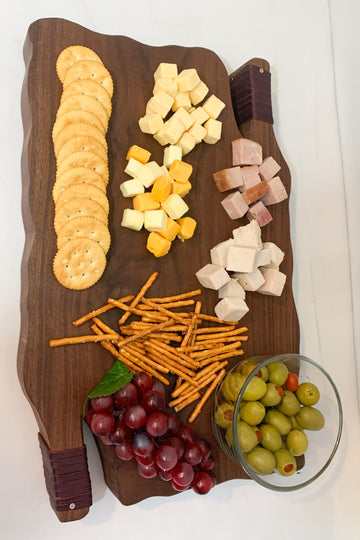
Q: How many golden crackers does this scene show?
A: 13